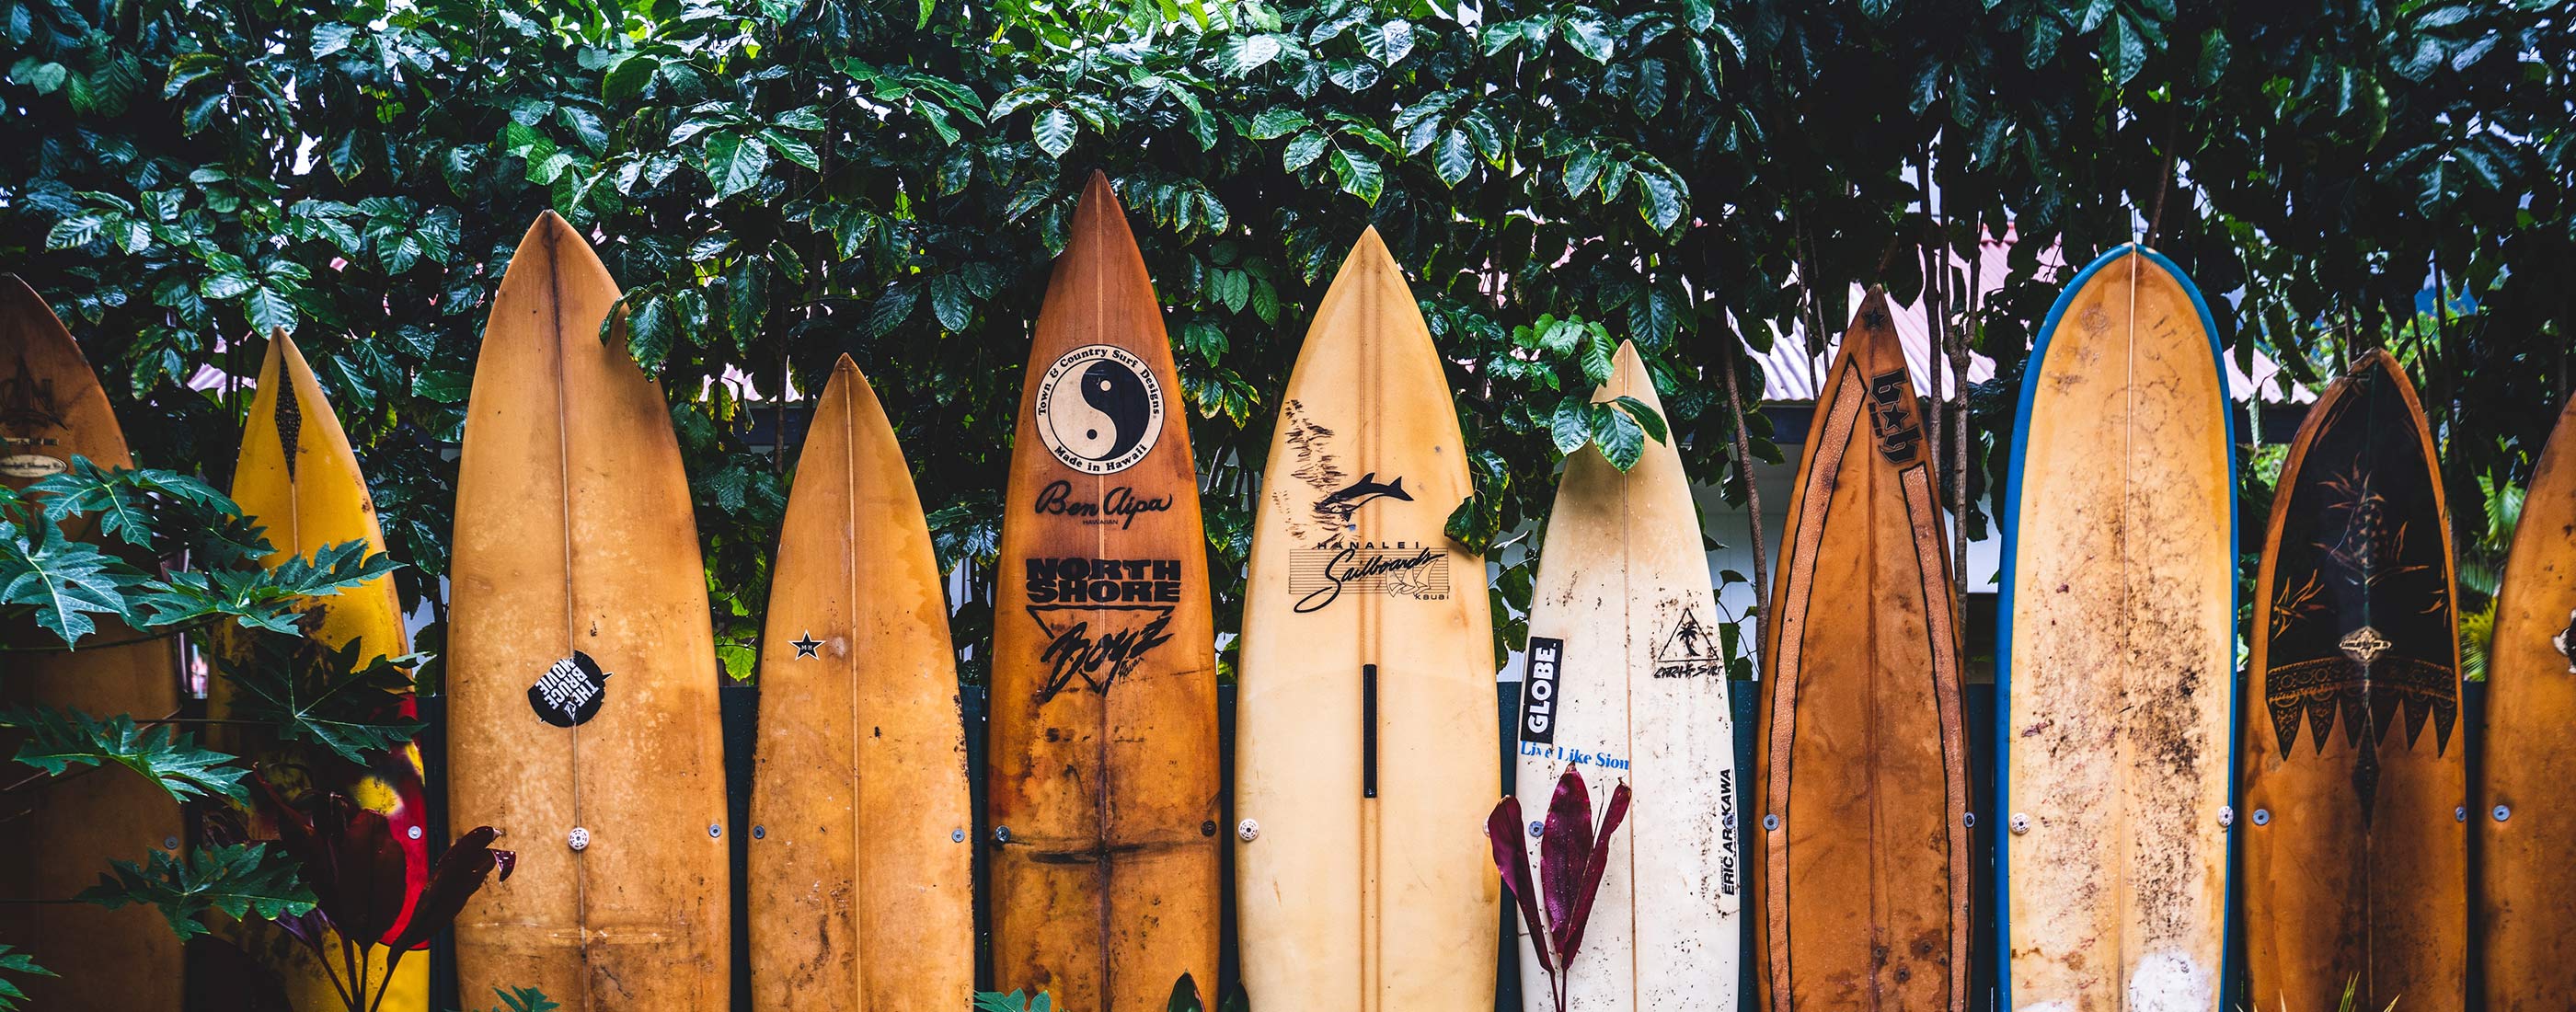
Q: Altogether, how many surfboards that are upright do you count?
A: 11